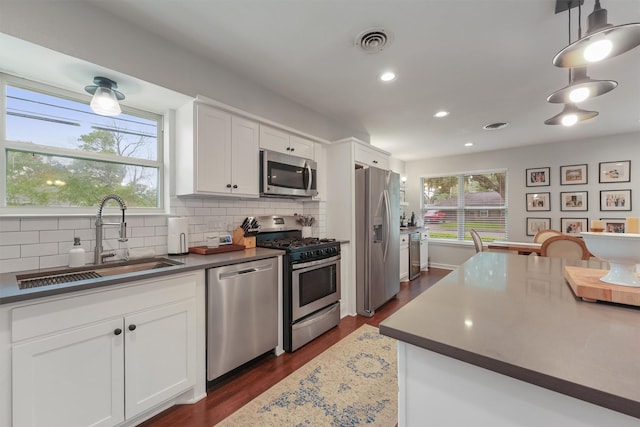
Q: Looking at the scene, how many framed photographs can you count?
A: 9